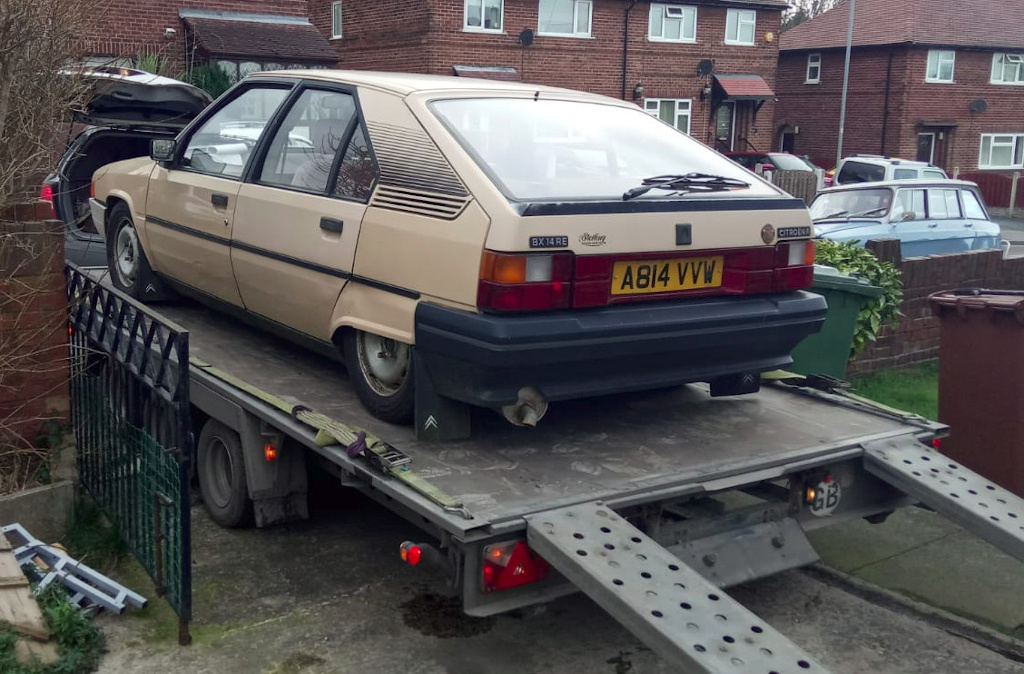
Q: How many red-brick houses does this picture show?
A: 3